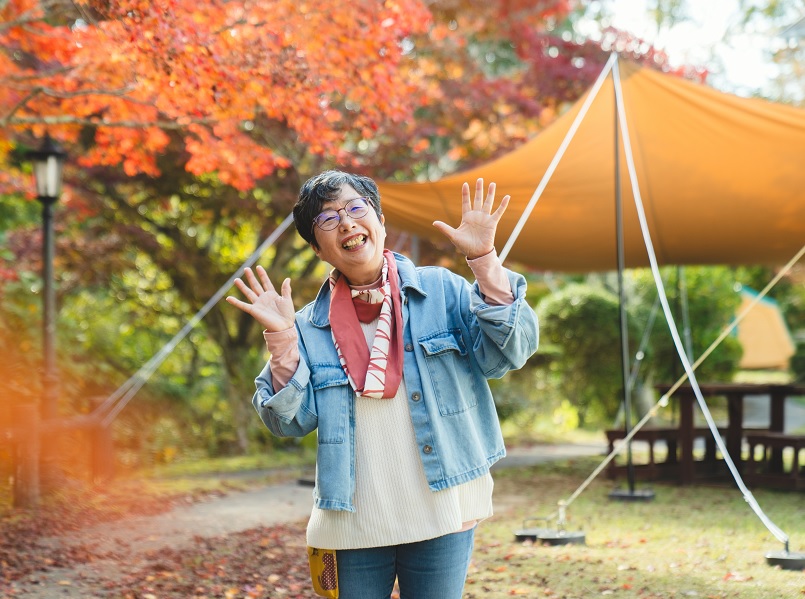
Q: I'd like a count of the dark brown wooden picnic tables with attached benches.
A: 1